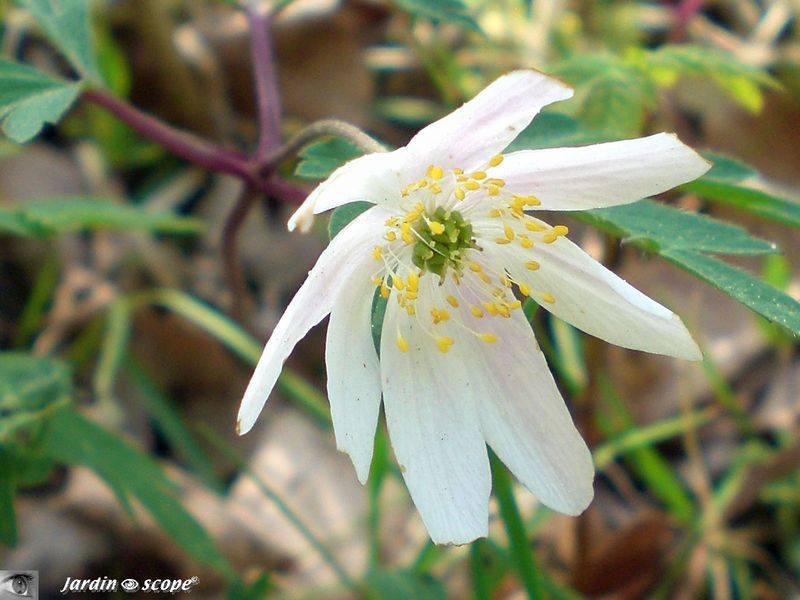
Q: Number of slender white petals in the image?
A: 8